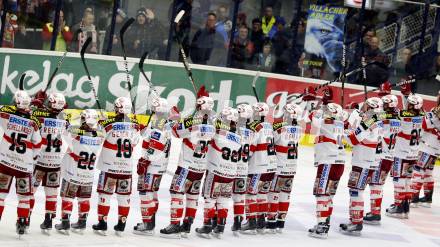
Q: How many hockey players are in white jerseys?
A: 15